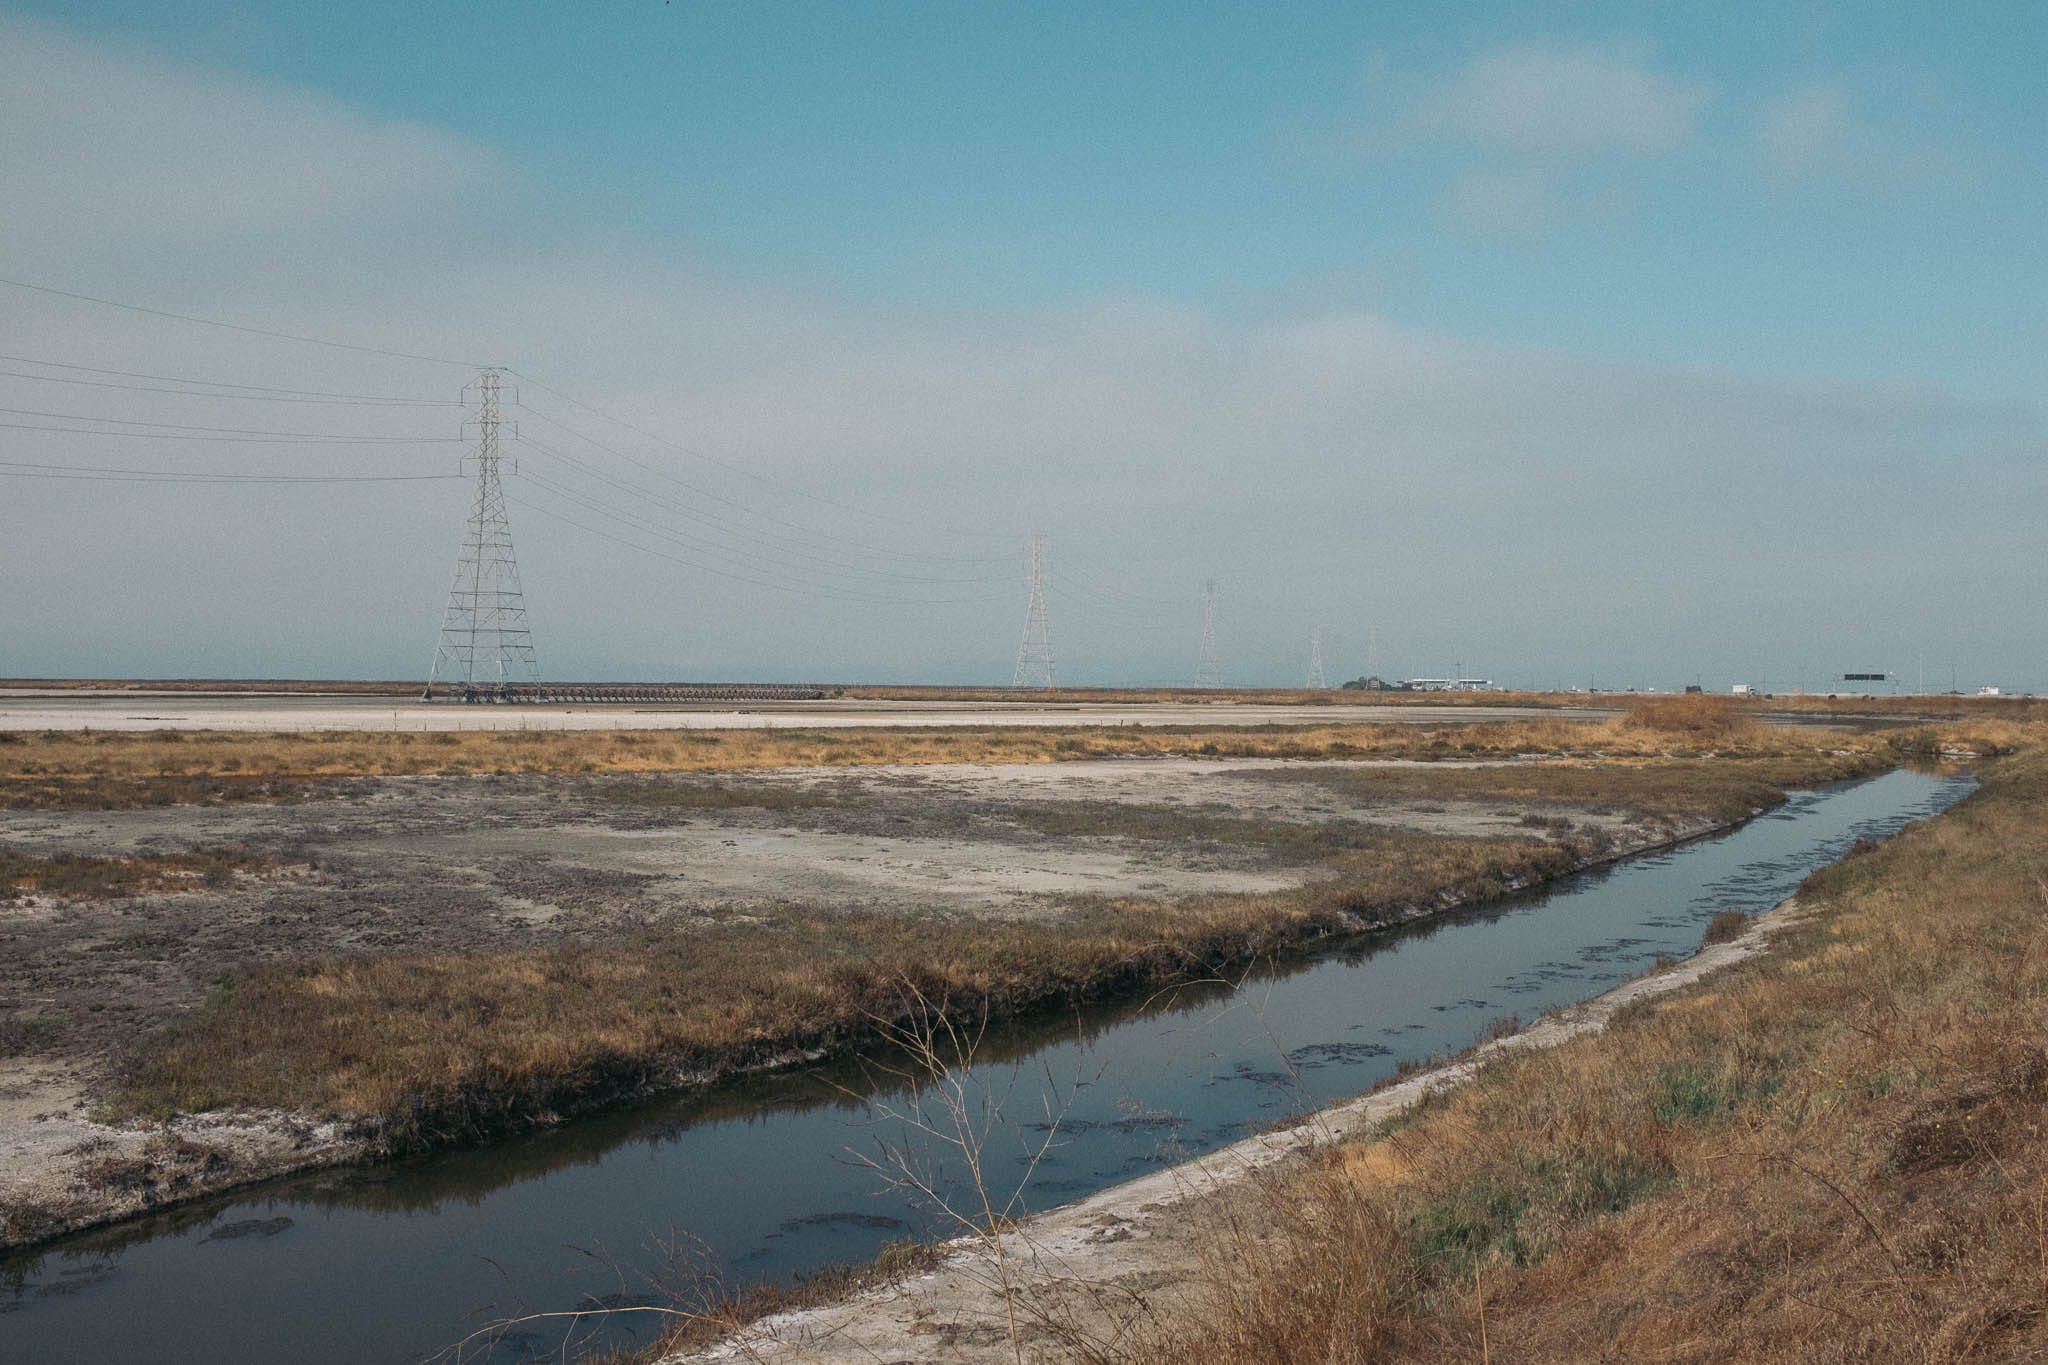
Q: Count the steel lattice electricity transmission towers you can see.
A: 5